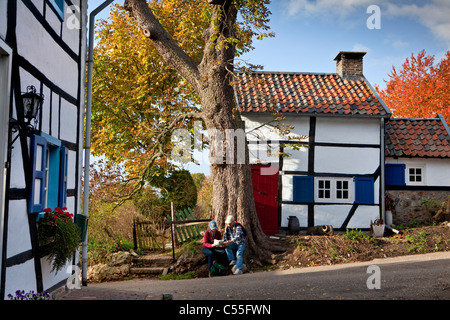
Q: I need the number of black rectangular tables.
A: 0